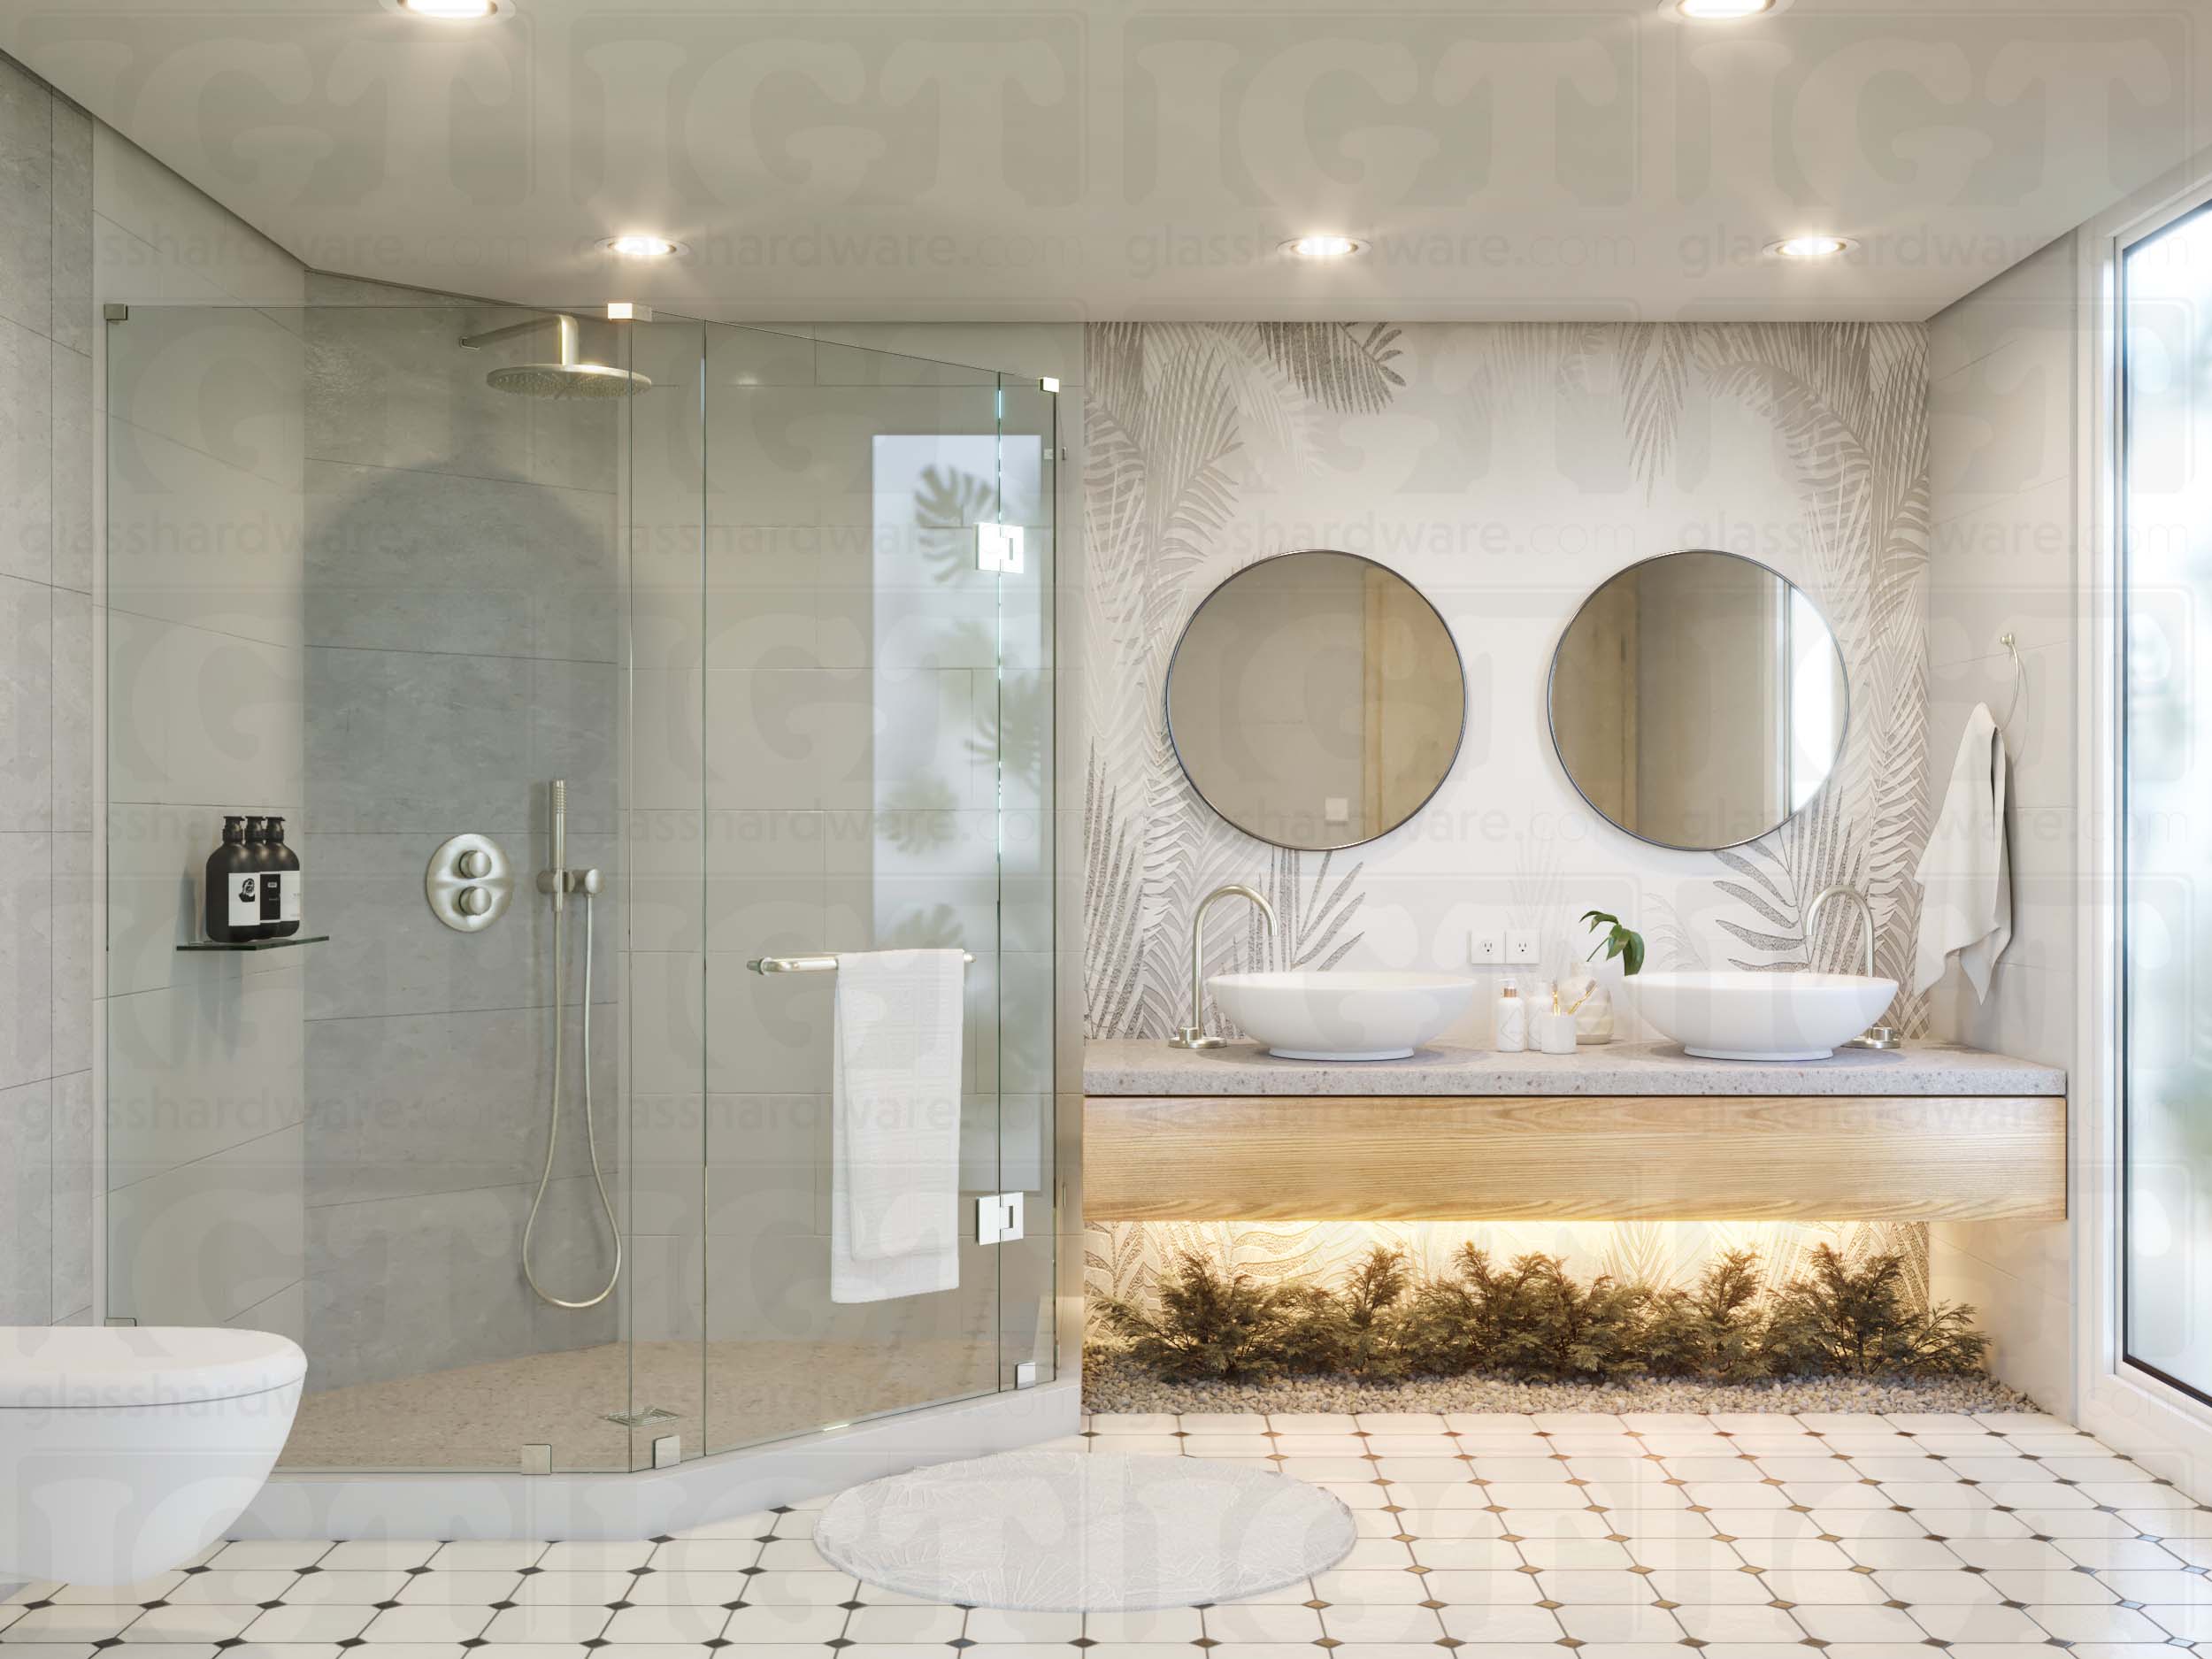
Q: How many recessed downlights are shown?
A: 5